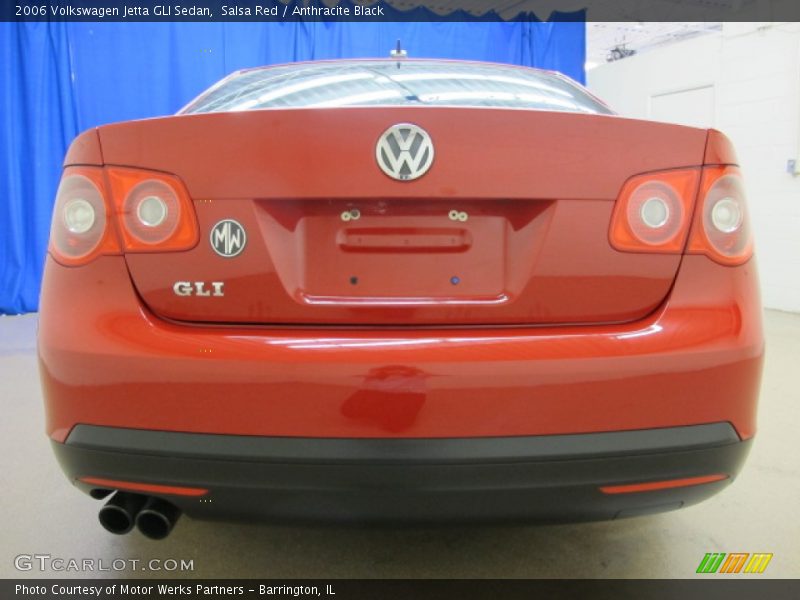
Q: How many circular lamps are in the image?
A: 4